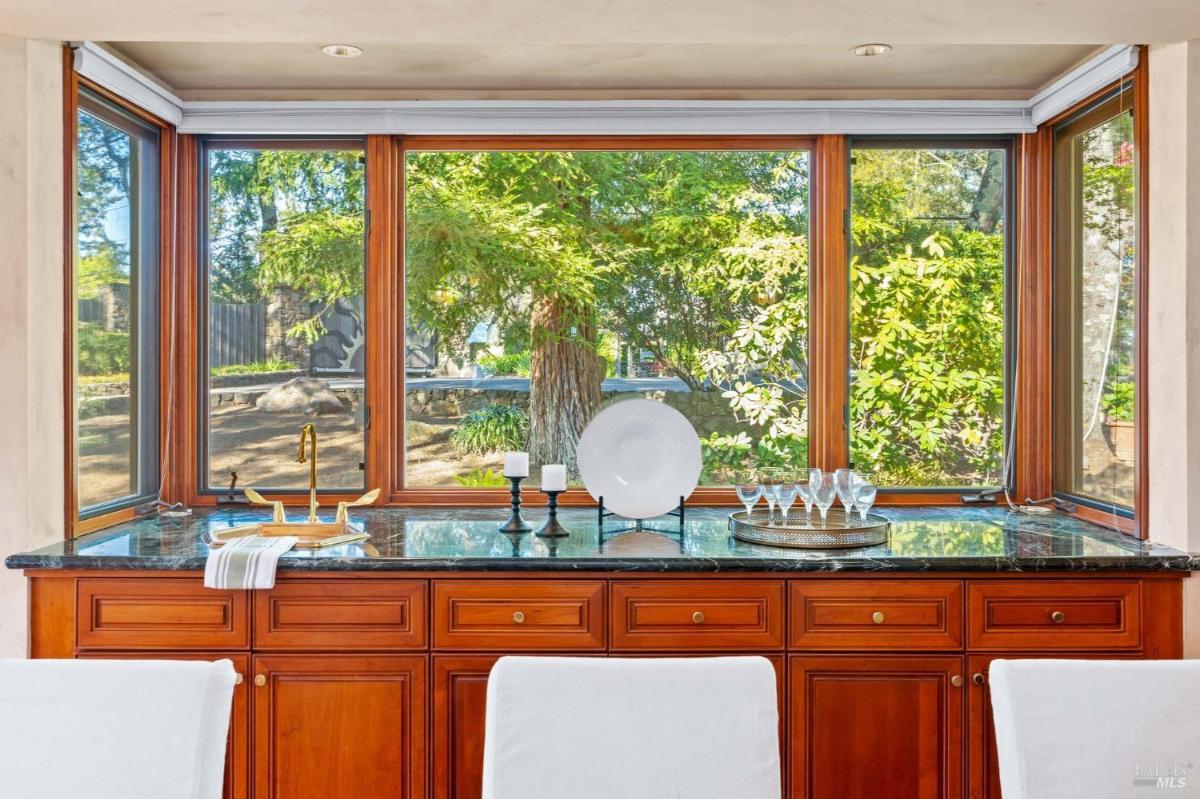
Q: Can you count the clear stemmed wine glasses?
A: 7